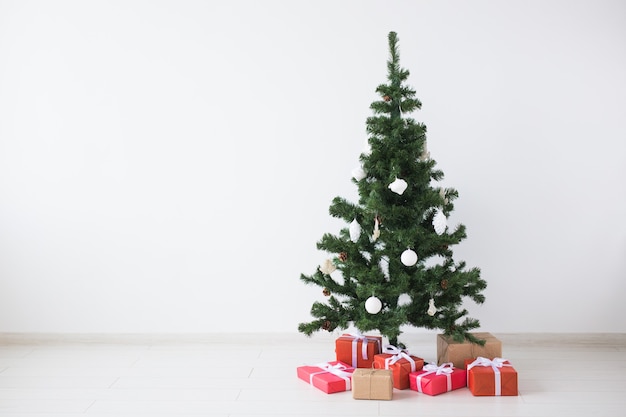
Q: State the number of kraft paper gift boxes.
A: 2